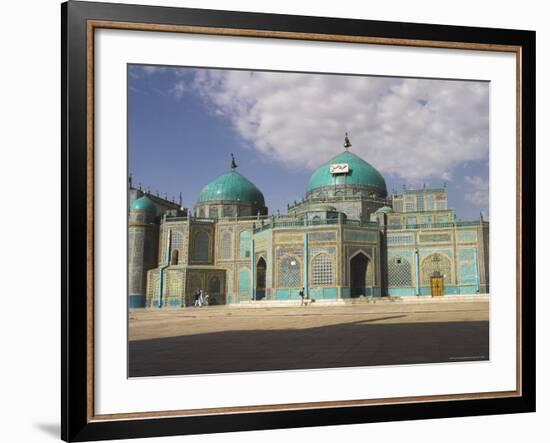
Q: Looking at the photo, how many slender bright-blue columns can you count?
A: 5